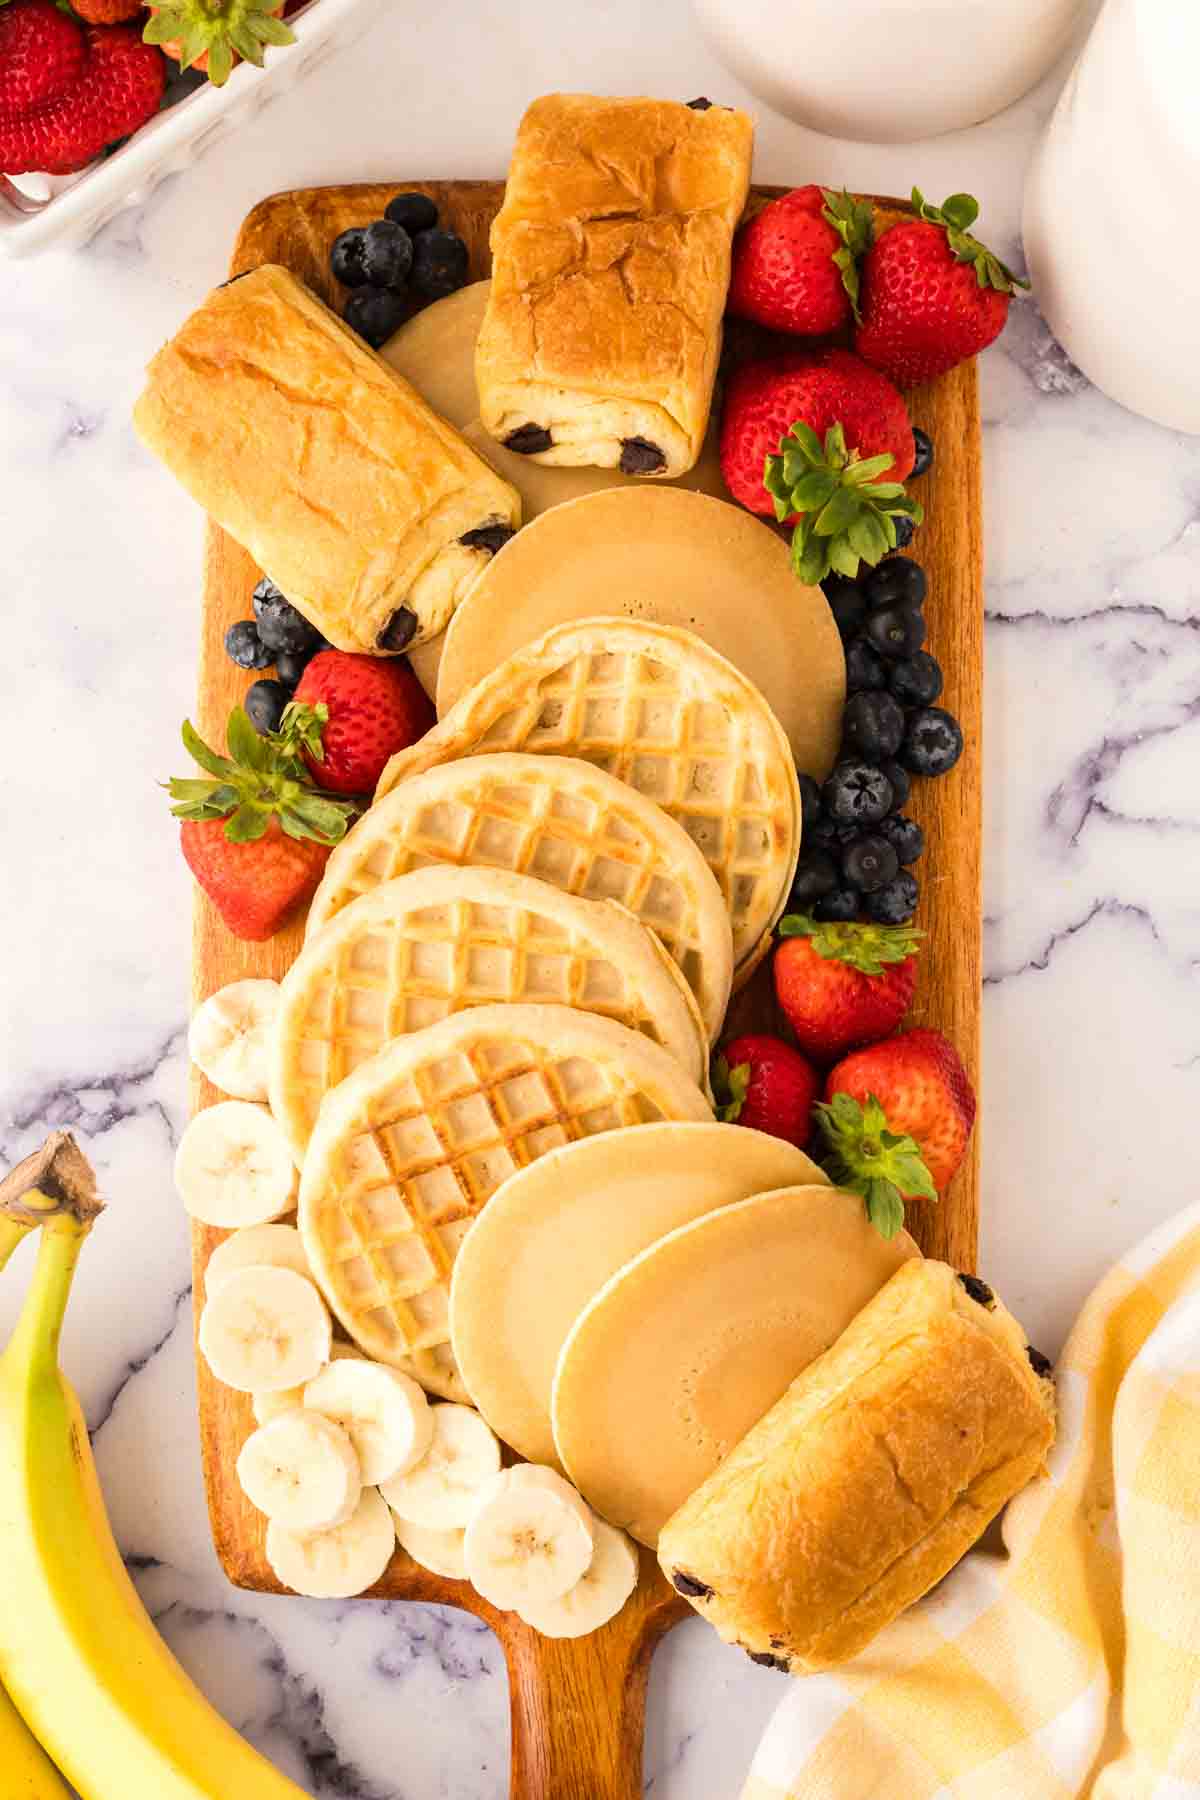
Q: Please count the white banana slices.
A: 12